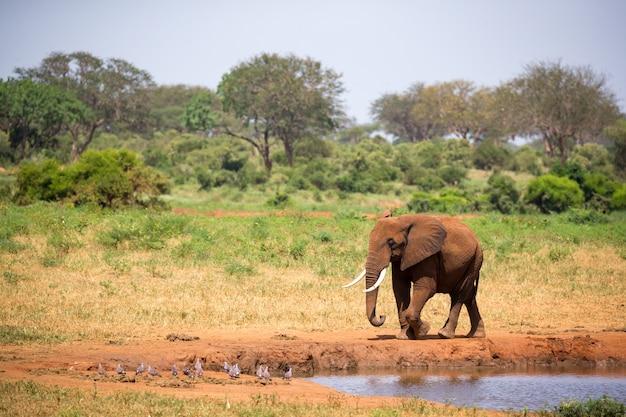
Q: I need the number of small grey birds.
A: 15